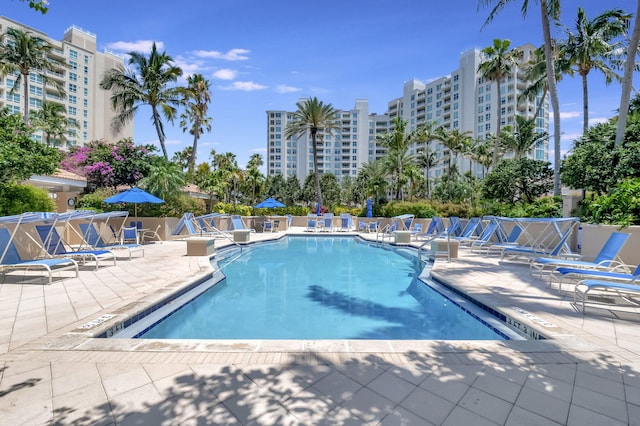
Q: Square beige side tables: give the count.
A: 4